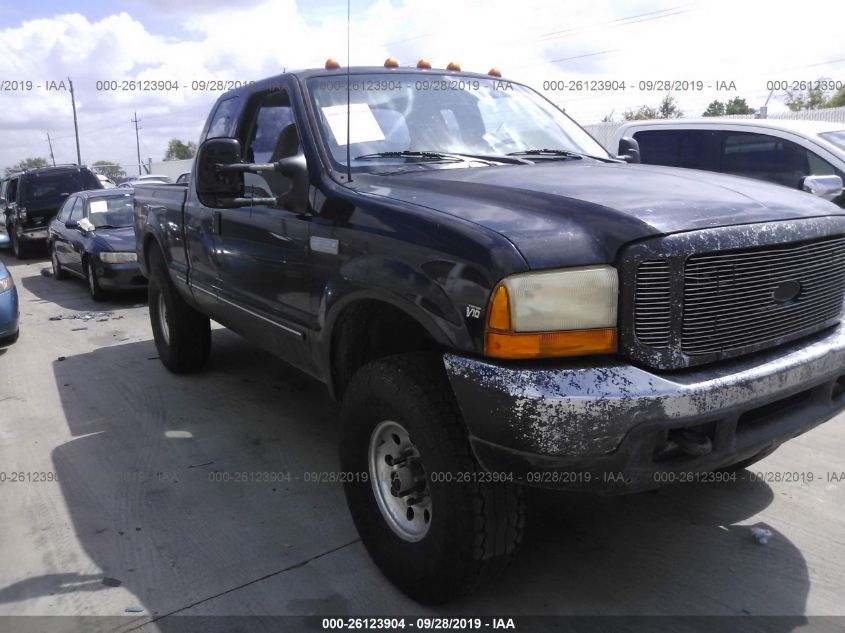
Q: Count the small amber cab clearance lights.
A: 5